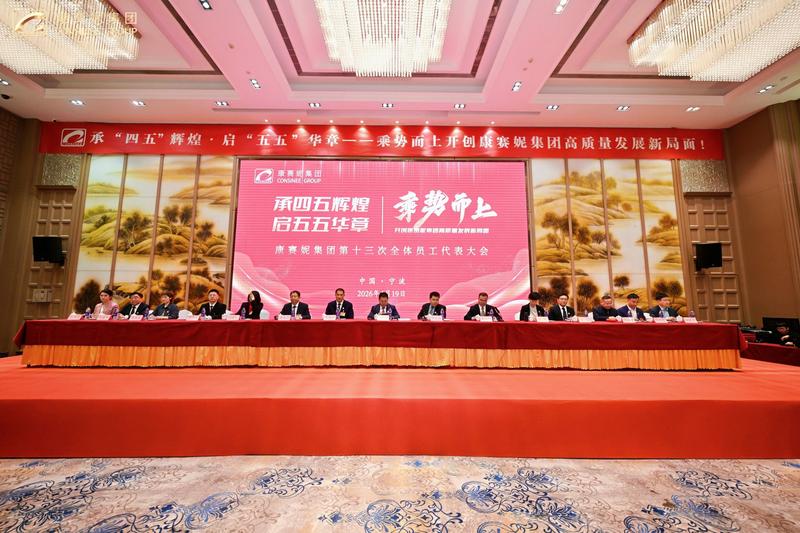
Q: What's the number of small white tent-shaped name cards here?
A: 15